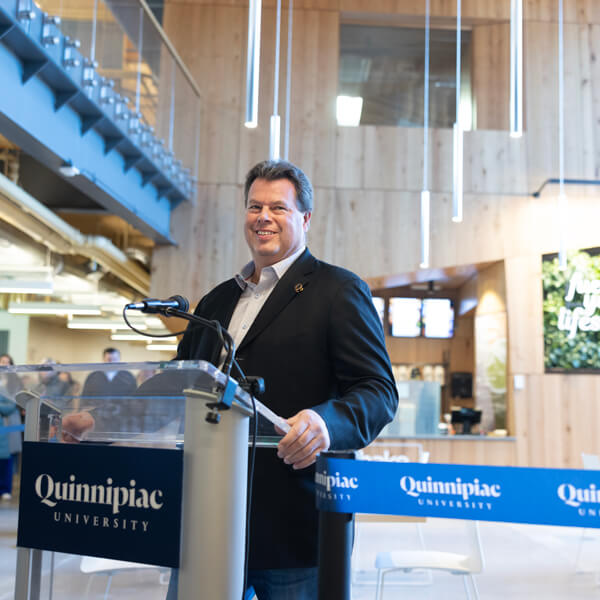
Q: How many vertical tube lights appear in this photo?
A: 6